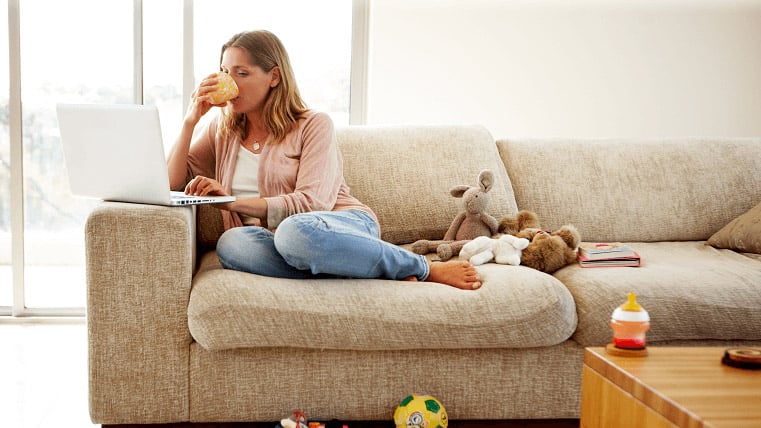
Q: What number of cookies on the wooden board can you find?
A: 0